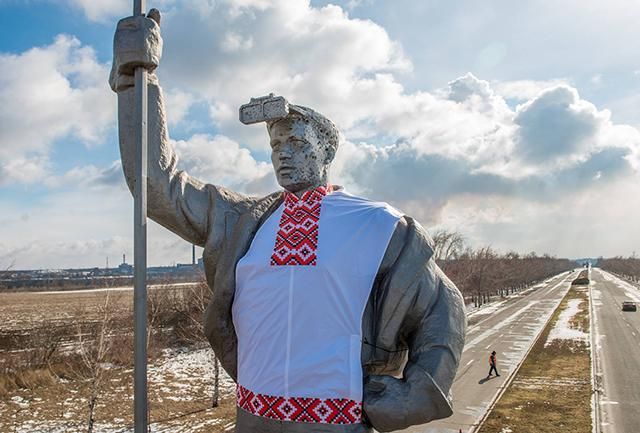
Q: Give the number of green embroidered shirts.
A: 0